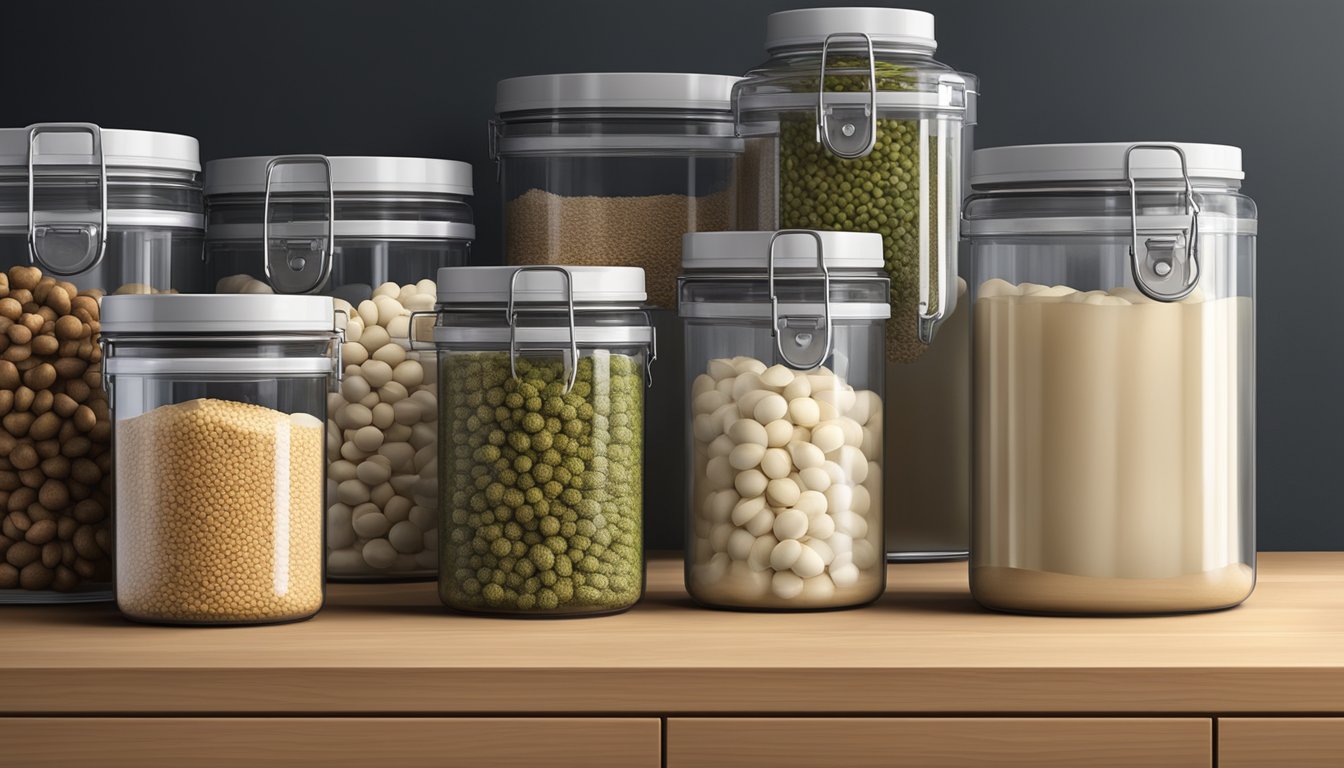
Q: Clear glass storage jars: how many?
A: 8